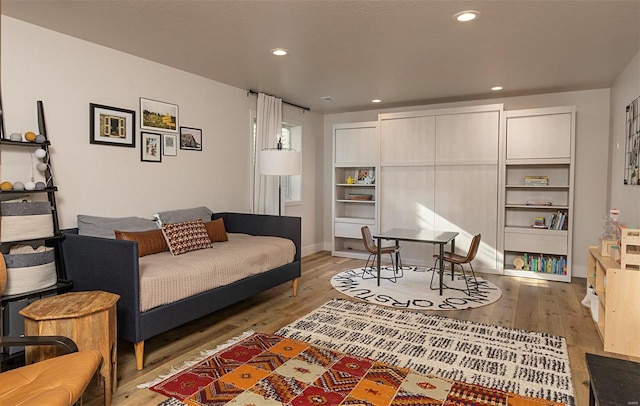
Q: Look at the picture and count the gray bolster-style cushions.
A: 2